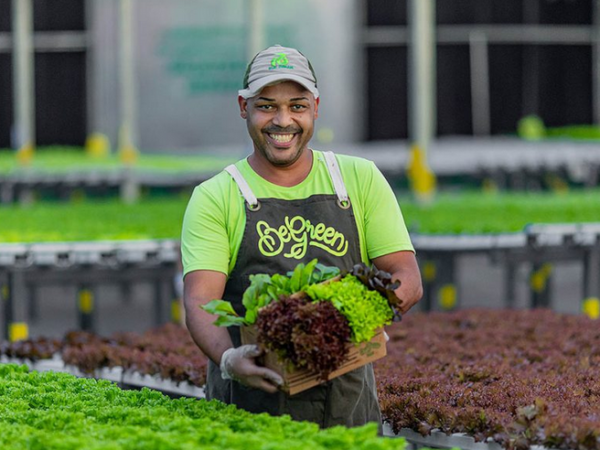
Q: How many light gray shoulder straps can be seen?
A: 2